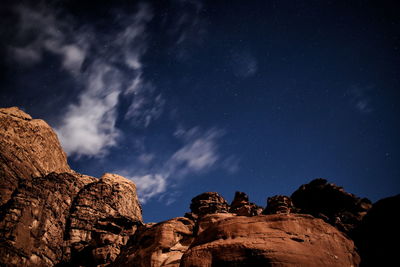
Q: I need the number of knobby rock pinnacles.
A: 3